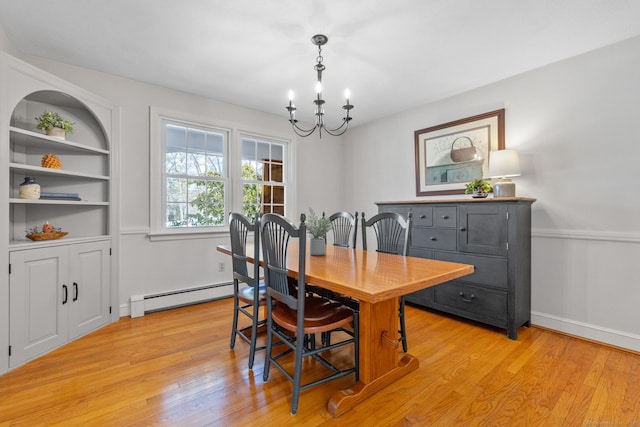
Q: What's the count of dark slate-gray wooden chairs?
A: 4